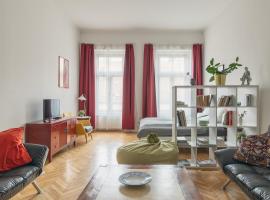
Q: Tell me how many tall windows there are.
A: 2